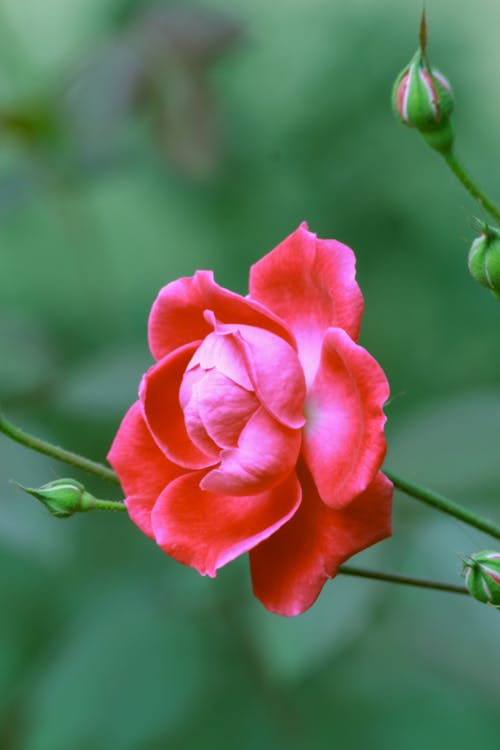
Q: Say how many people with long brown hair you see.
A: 0